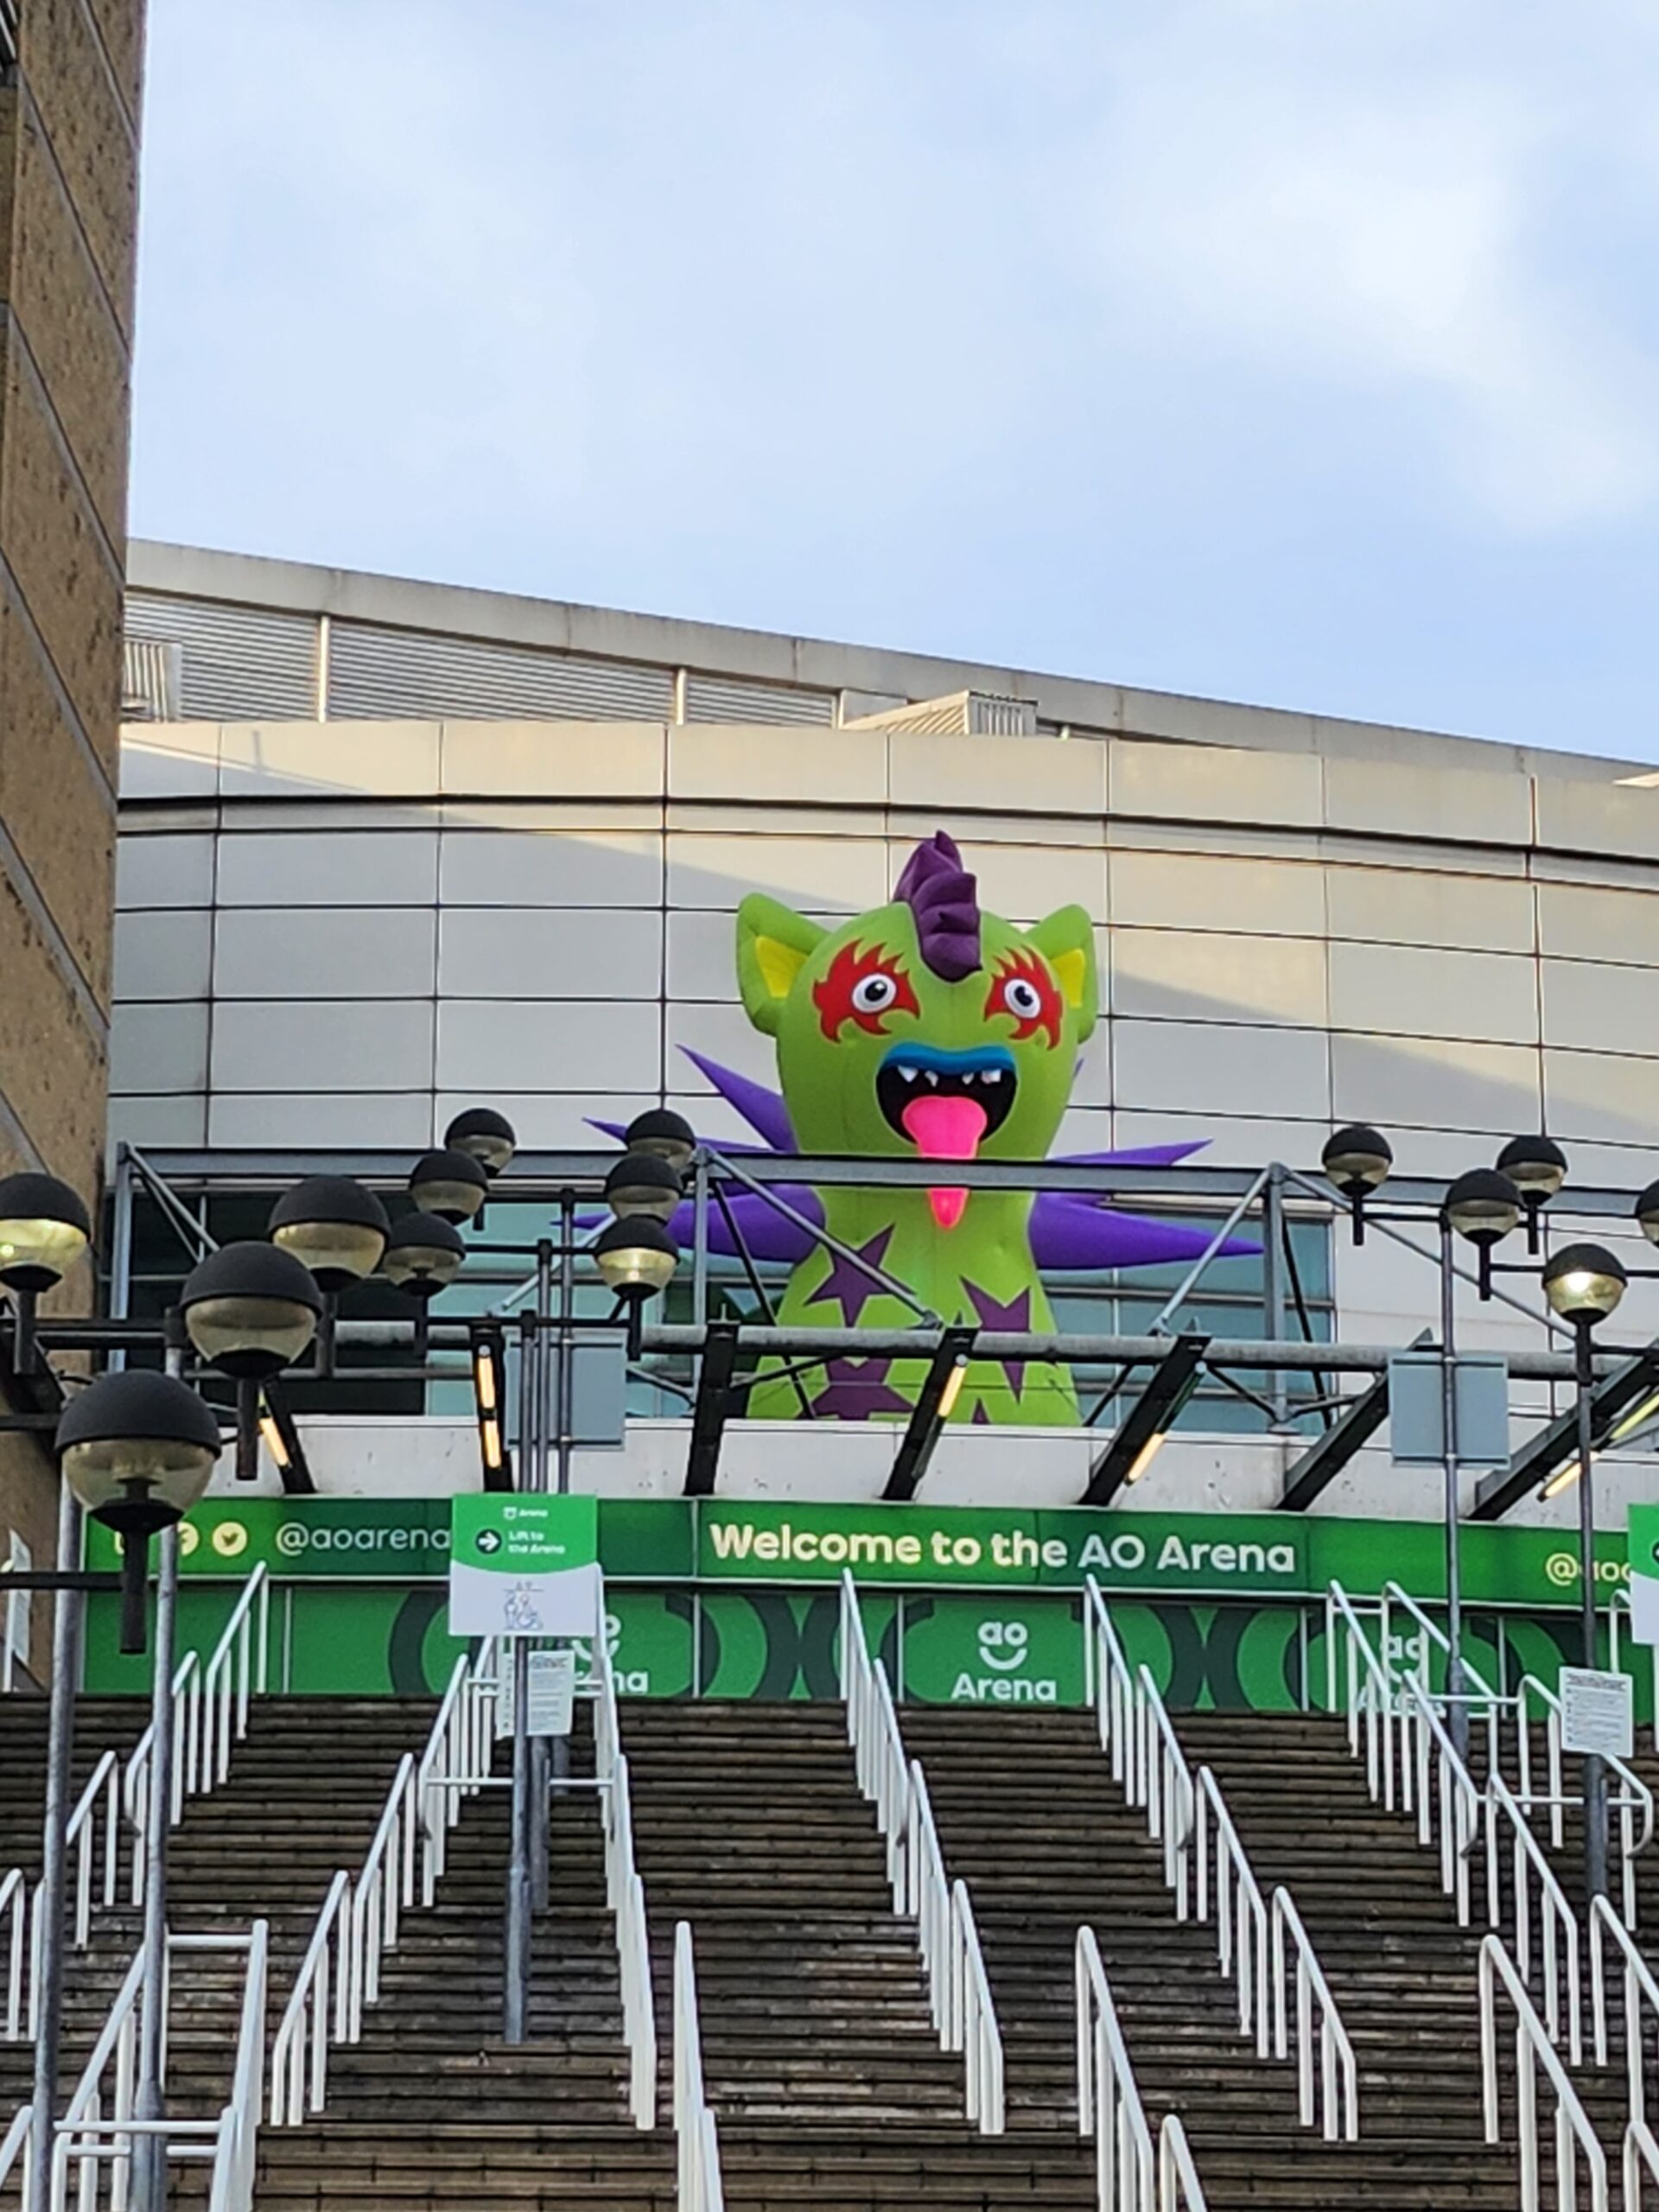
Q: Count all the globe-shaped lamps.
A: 15